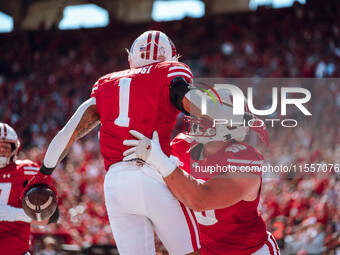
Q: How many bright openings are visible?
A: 4